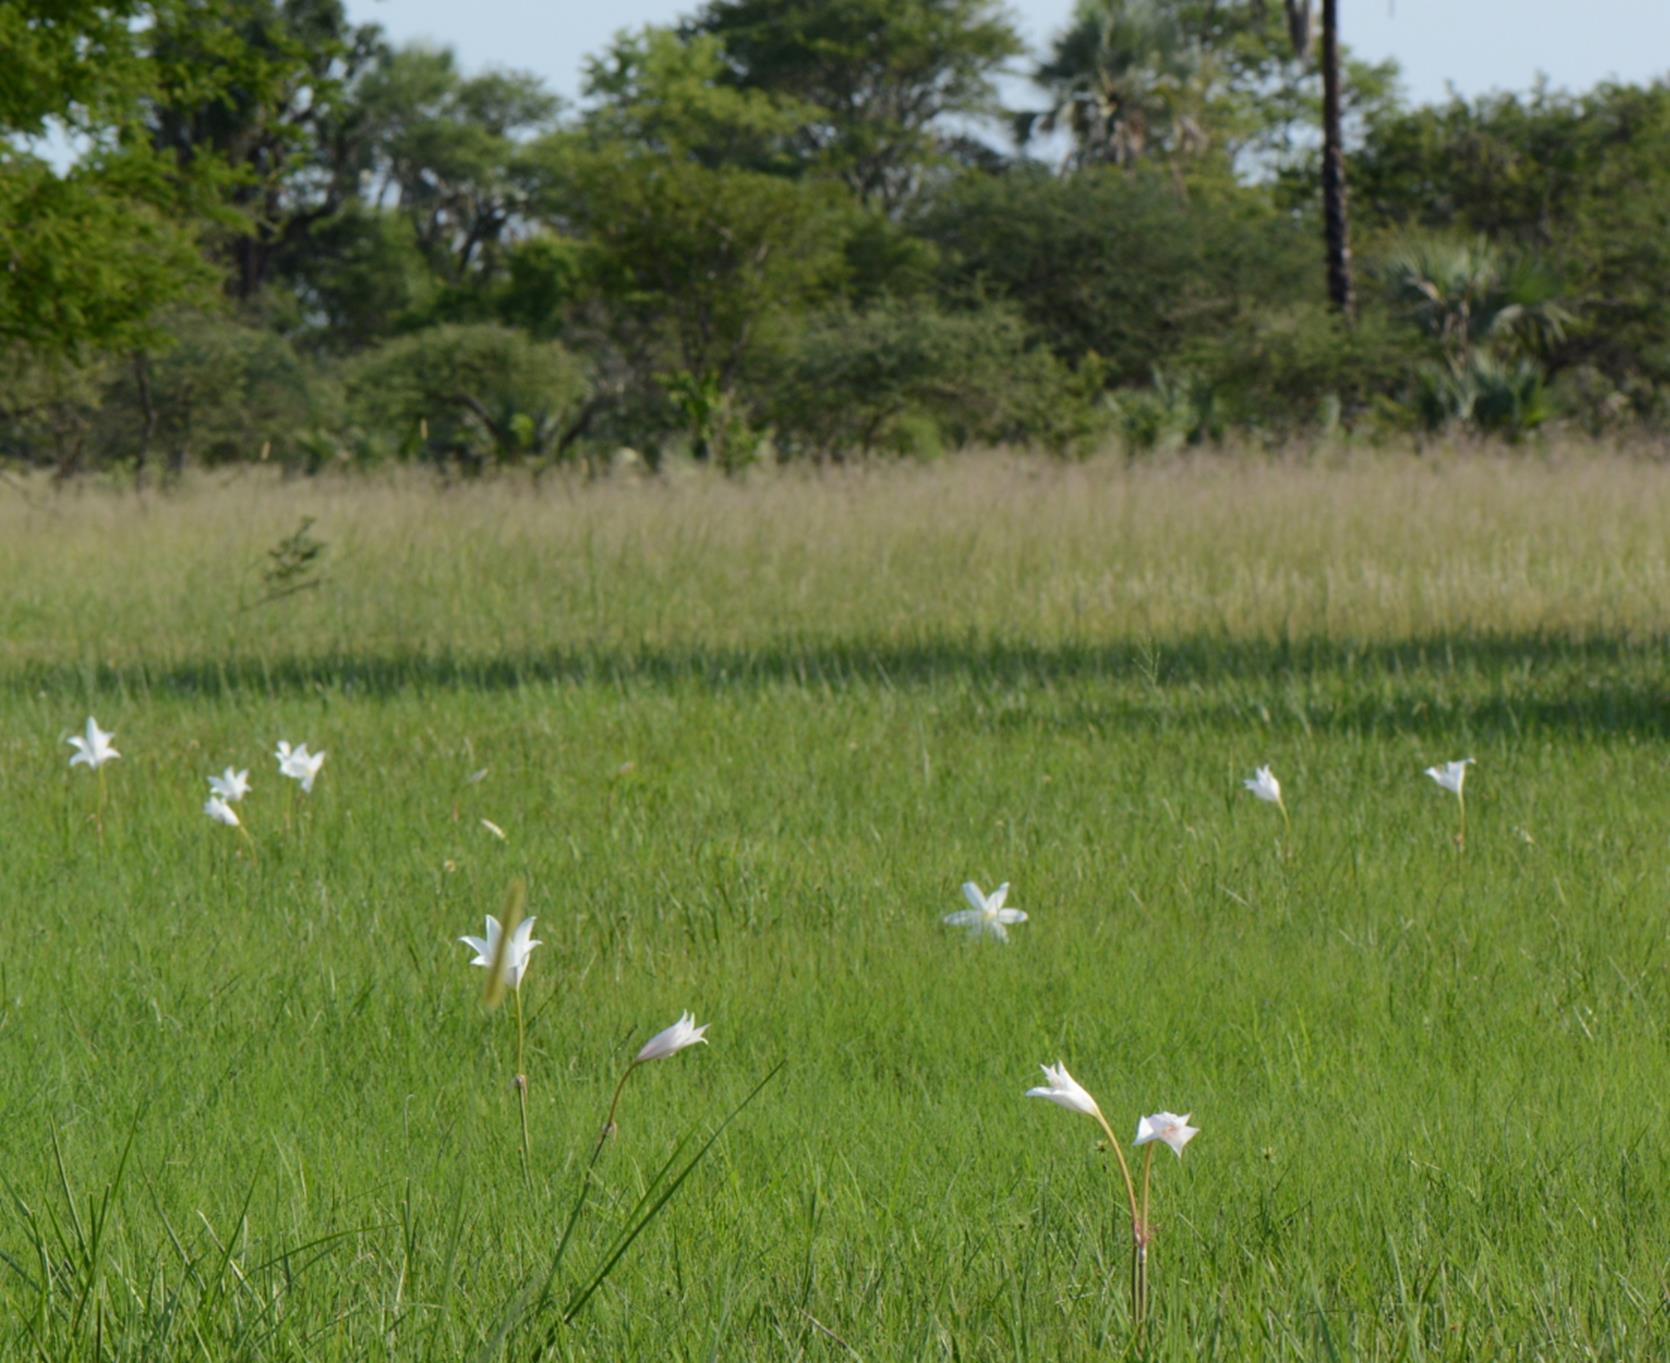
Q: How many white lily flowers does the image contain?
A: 11